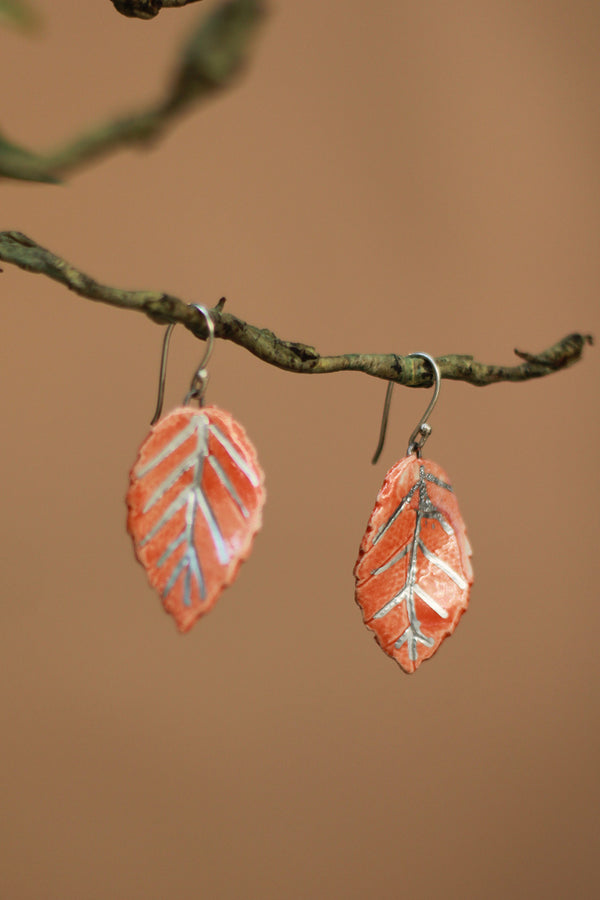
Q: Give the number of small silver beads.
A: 2